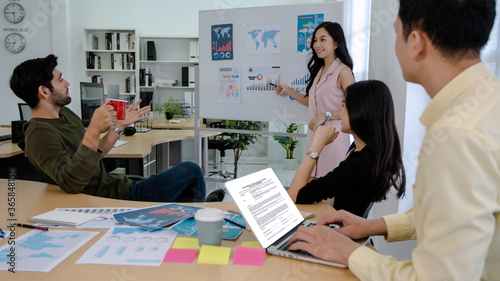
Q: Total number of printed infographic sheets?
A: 11